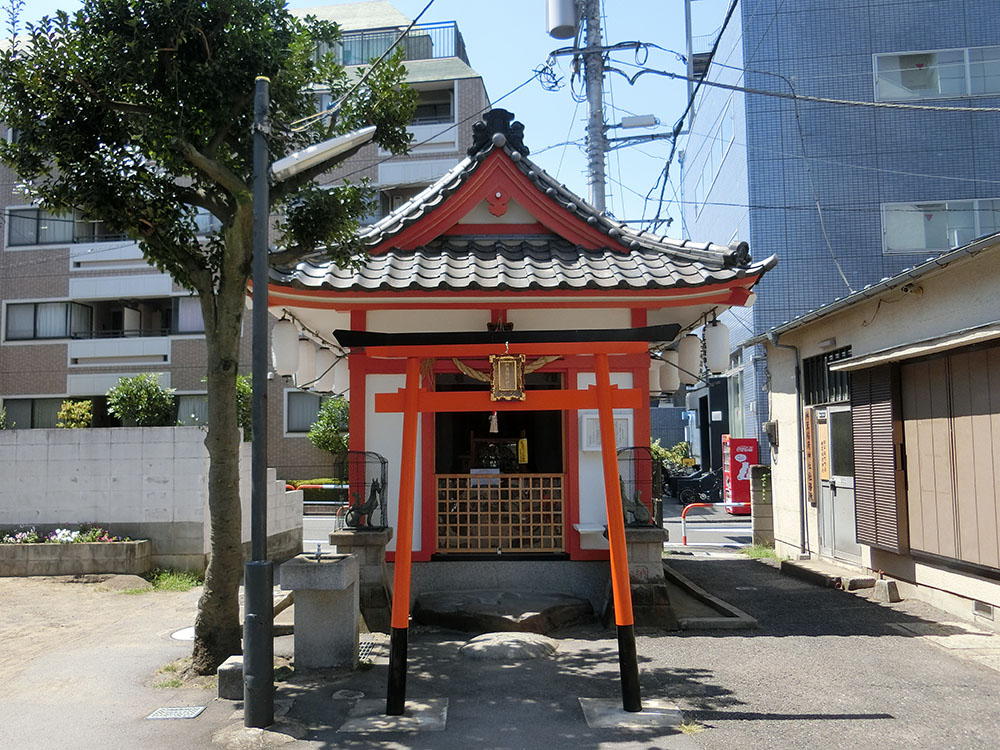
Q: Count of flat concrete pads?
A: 2